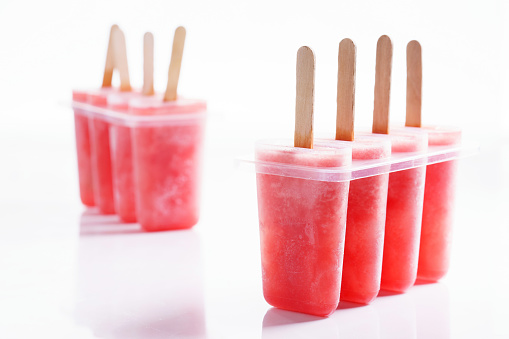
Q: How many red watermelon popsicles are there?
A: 8